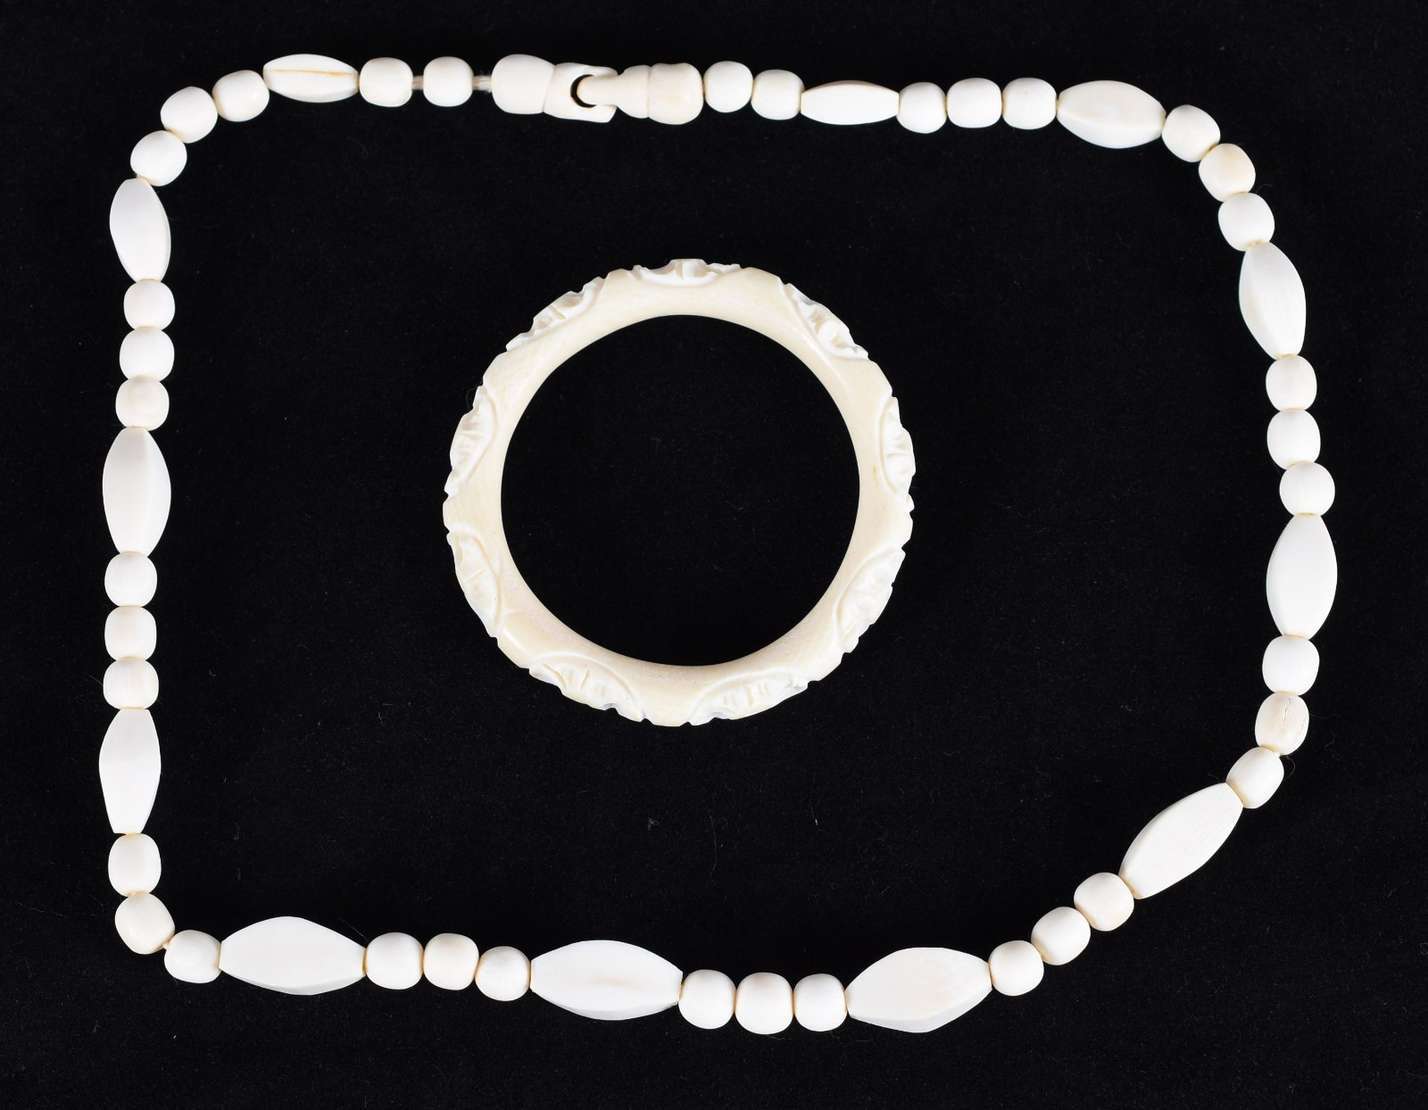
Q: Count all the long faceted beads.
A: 12